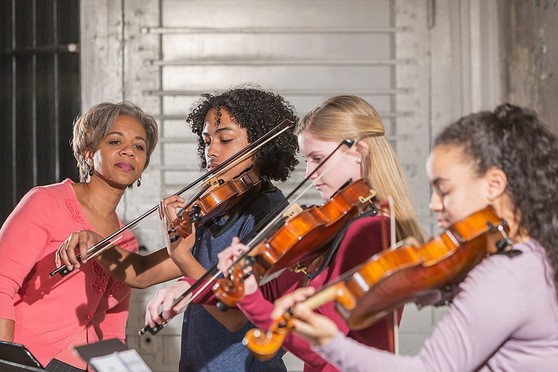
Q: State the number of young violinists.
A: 3